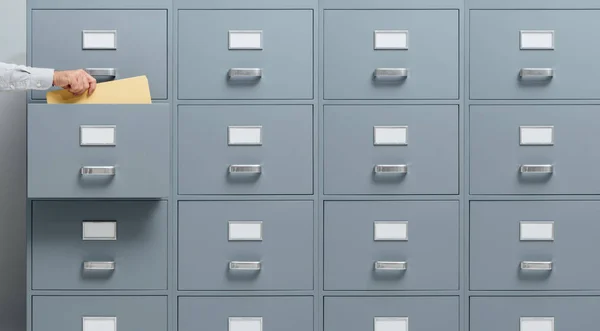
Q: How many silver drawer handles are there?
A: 12